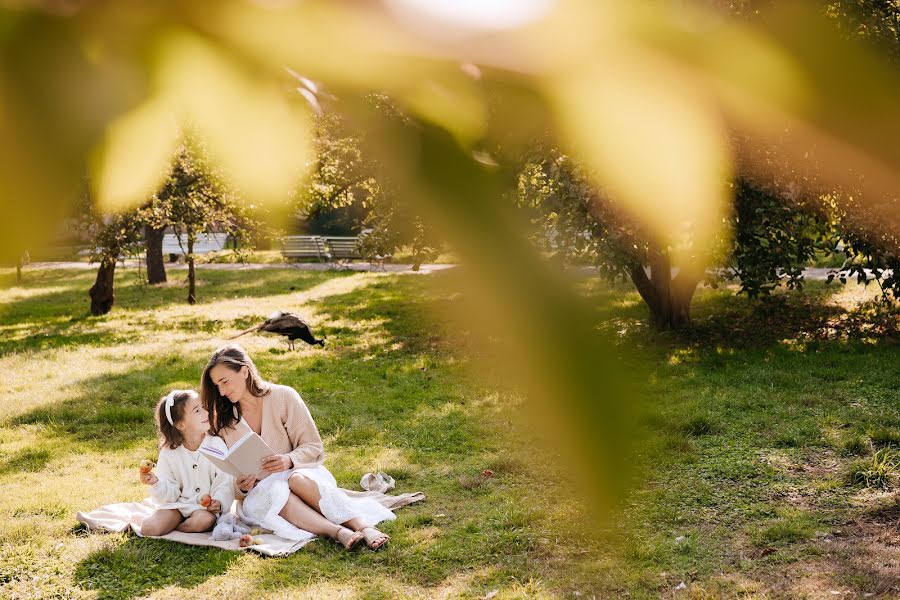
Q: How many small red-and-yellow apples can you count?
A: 3